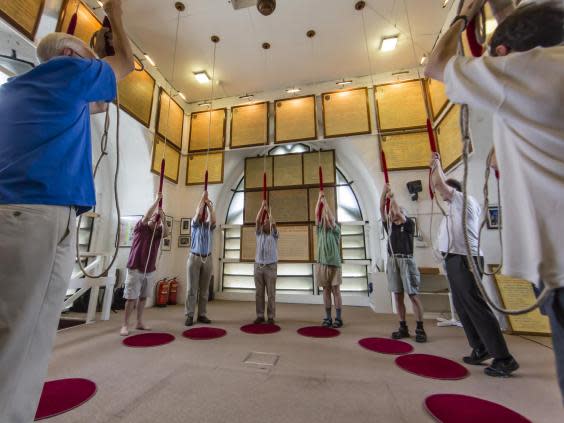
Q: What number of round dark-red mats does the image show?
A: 8